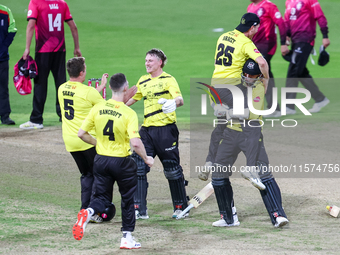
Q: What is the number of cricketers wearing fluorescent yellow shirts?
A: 5